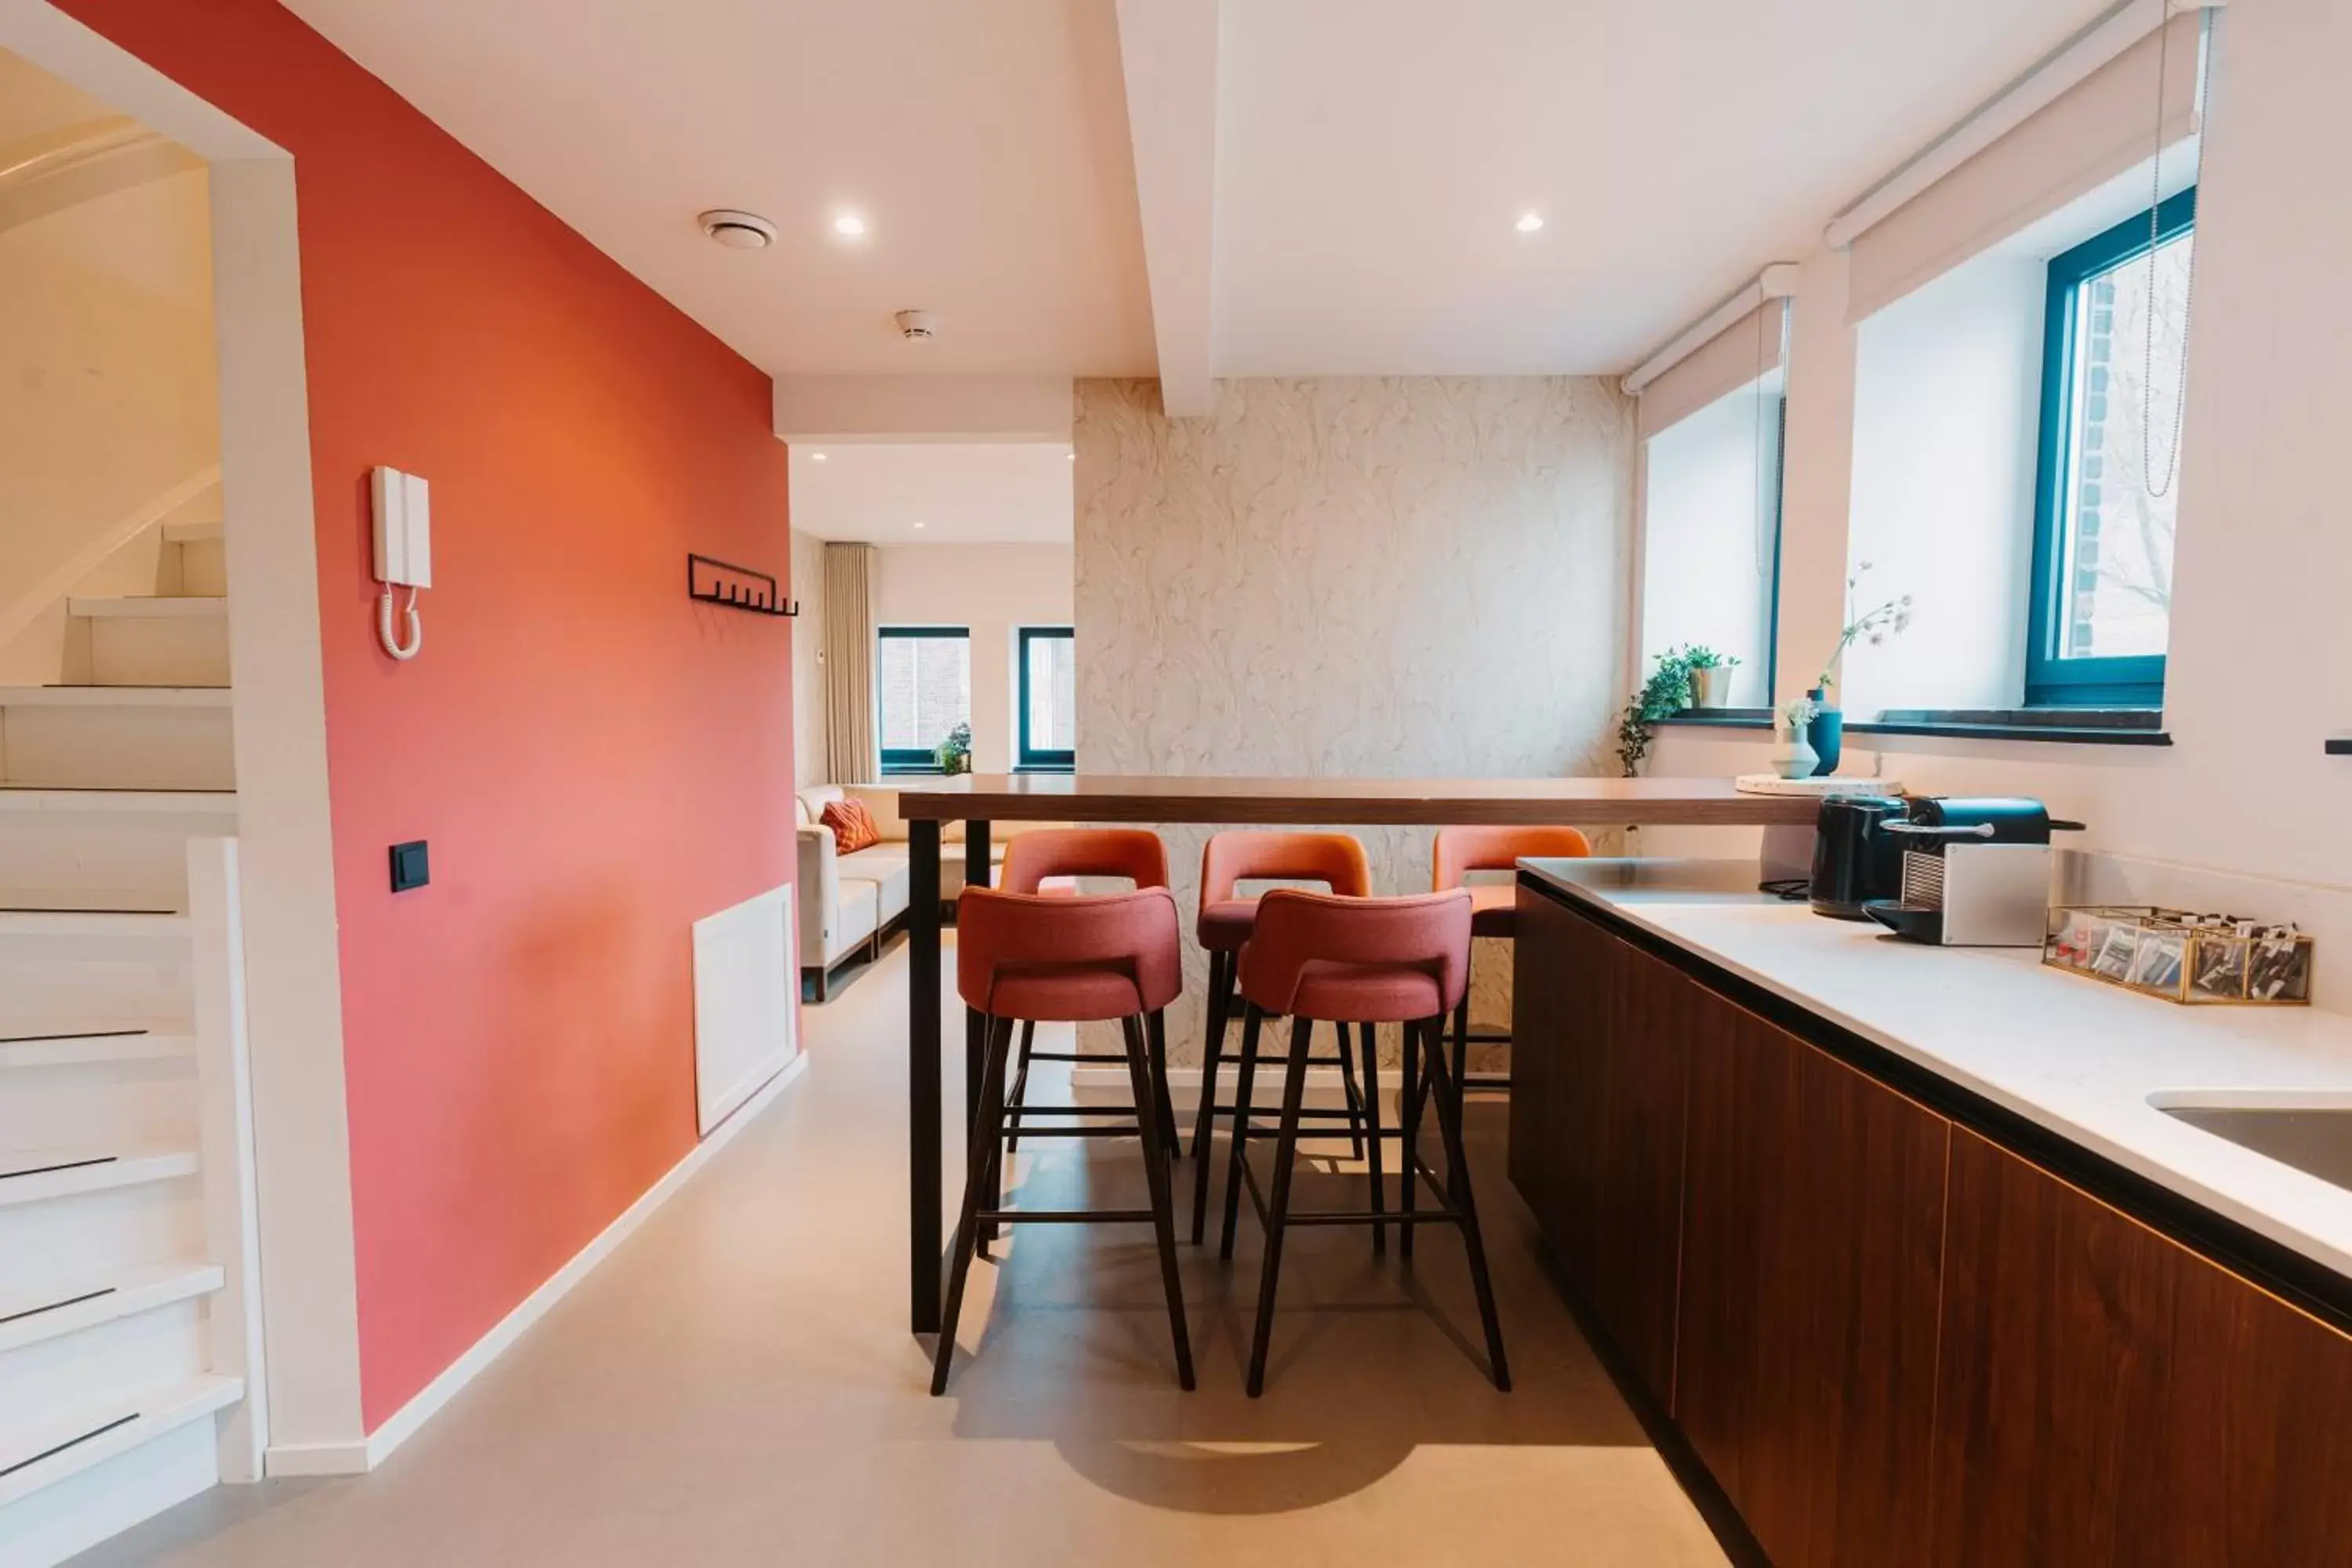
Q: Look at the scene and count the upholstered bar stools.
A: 5